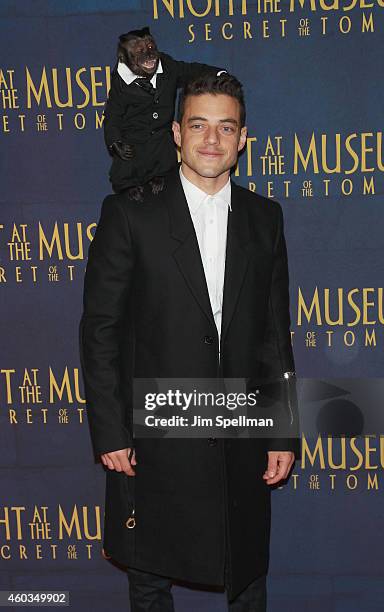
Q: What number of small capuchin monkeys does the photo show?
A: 1